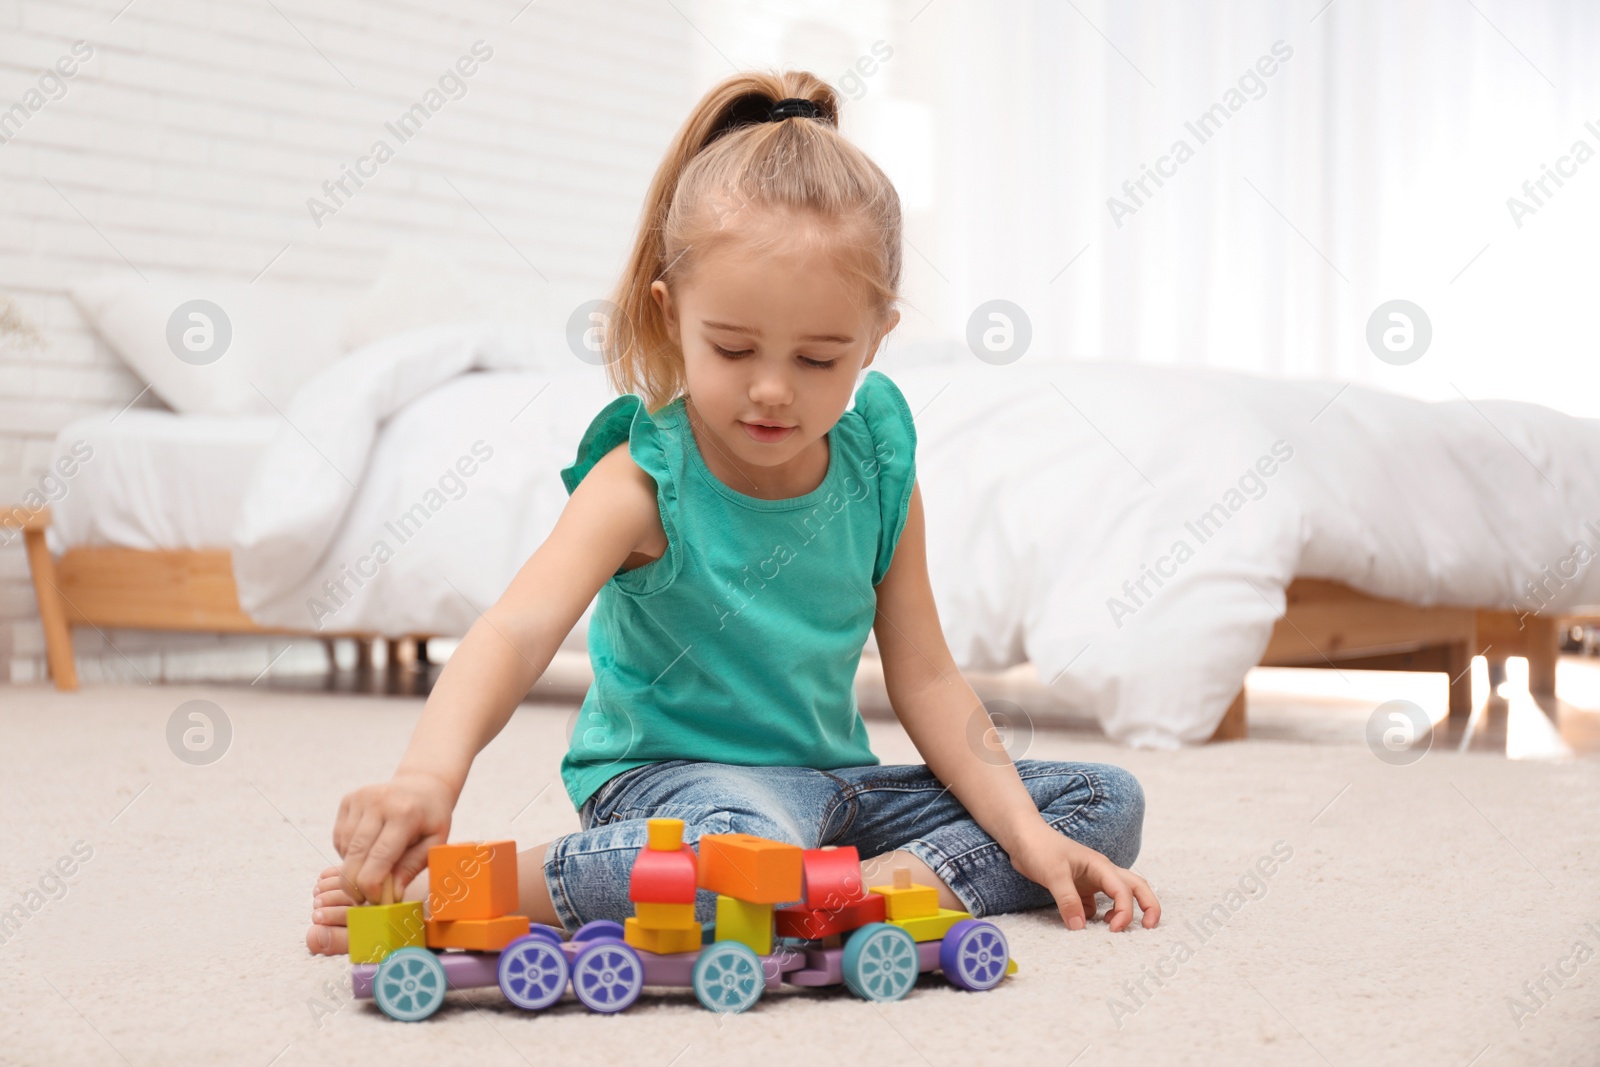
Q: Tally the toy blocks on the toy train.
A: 13